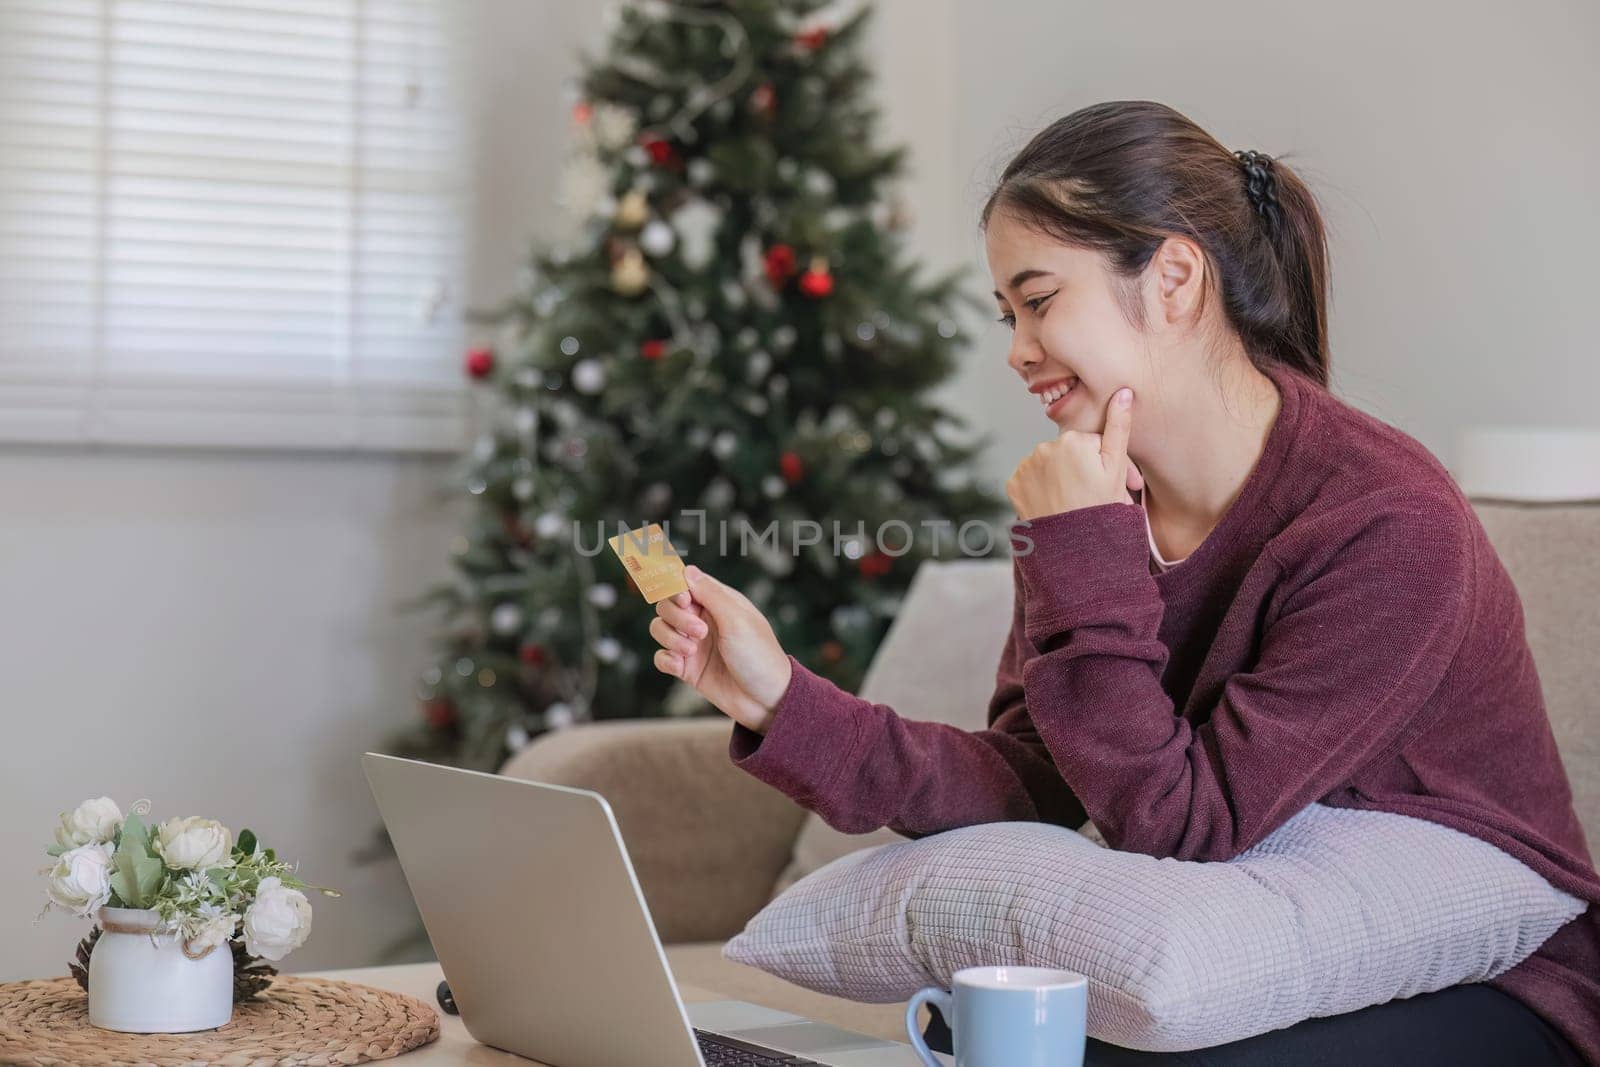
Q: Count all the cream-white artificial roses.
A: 4